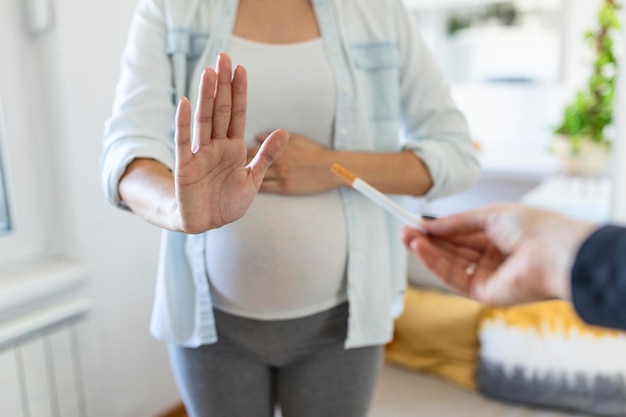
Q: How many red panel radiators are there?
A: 0